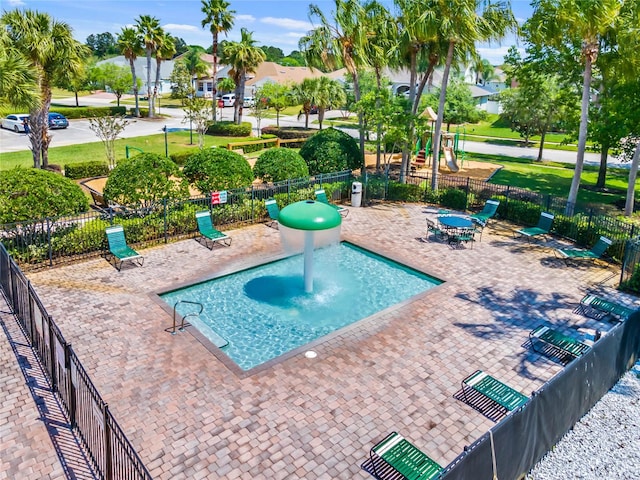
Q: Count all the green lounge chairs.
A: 11